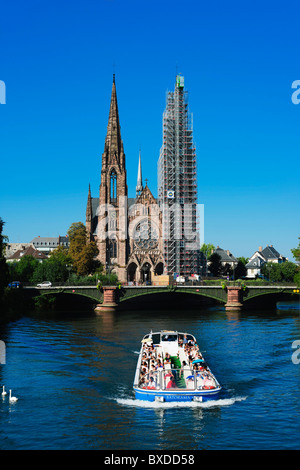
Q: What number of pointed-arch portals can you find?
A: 3